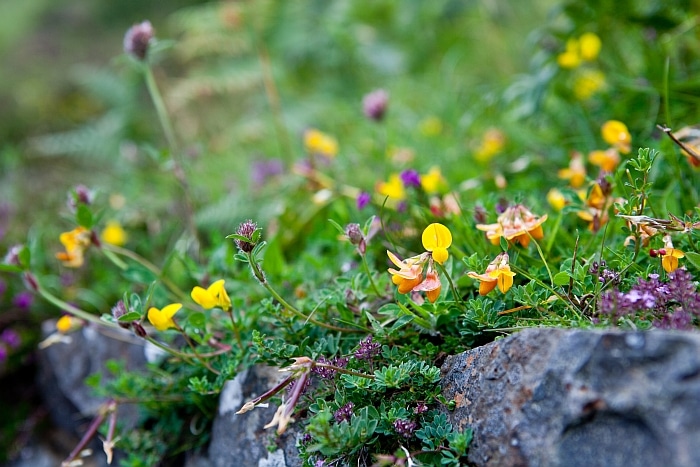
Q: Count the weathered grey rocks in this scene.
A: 3